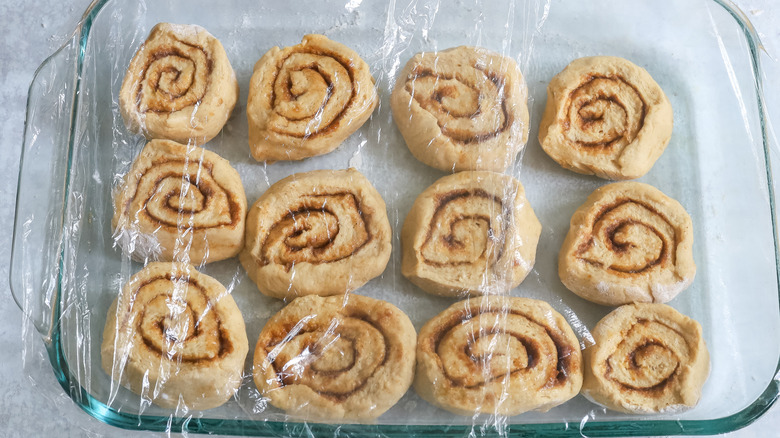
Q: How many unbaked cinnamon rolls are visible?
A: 12